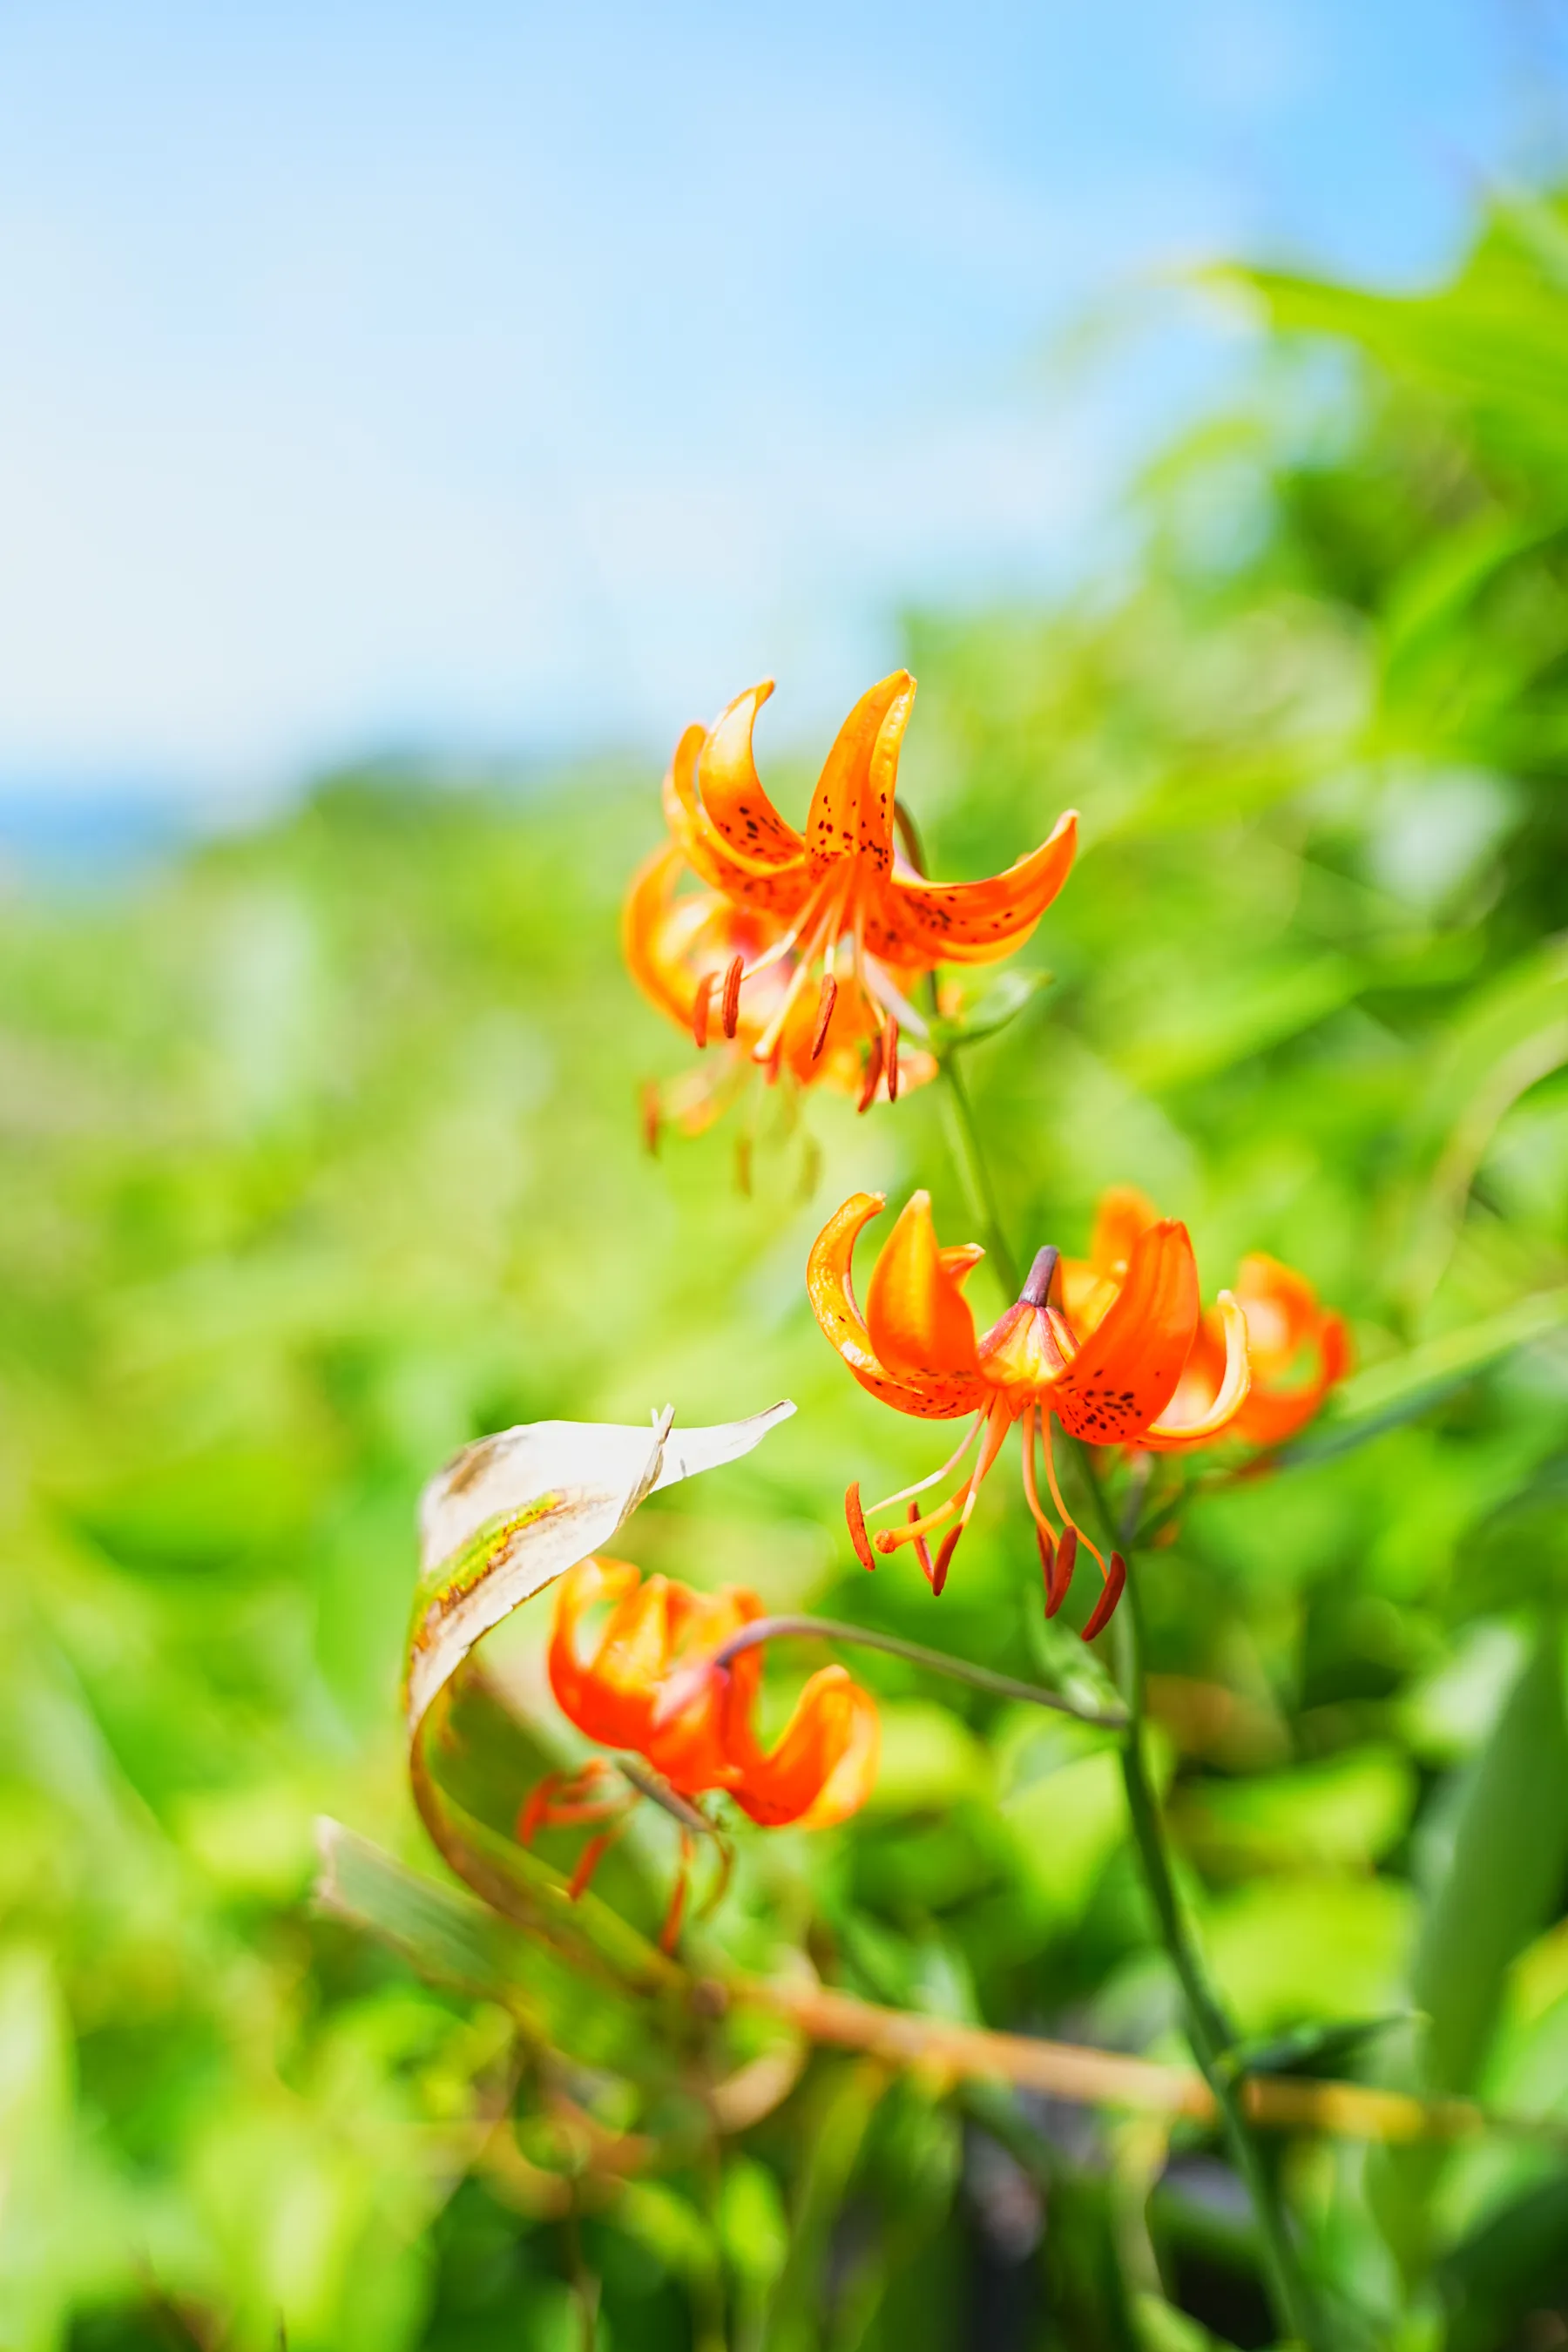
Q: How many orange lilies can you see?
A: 5